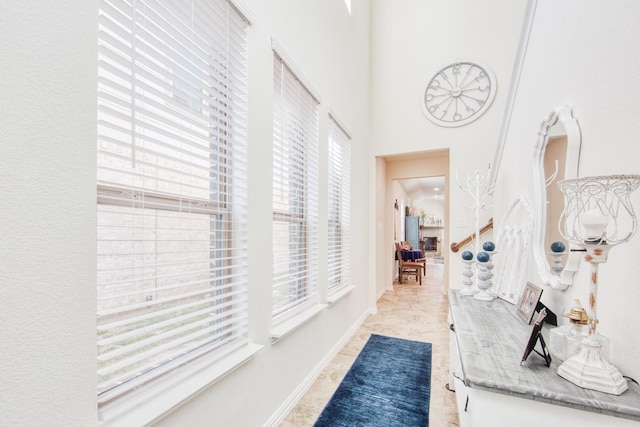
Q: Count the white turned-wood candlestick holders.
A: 3